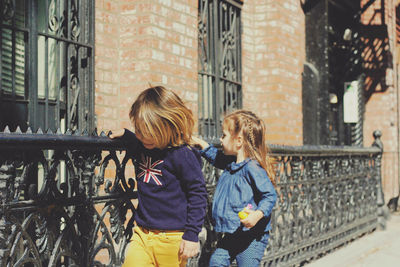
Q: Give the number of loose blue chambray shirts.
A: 1